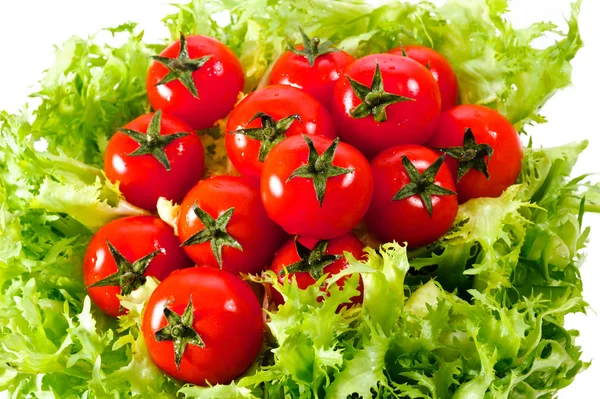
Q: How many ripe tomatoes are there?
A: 13